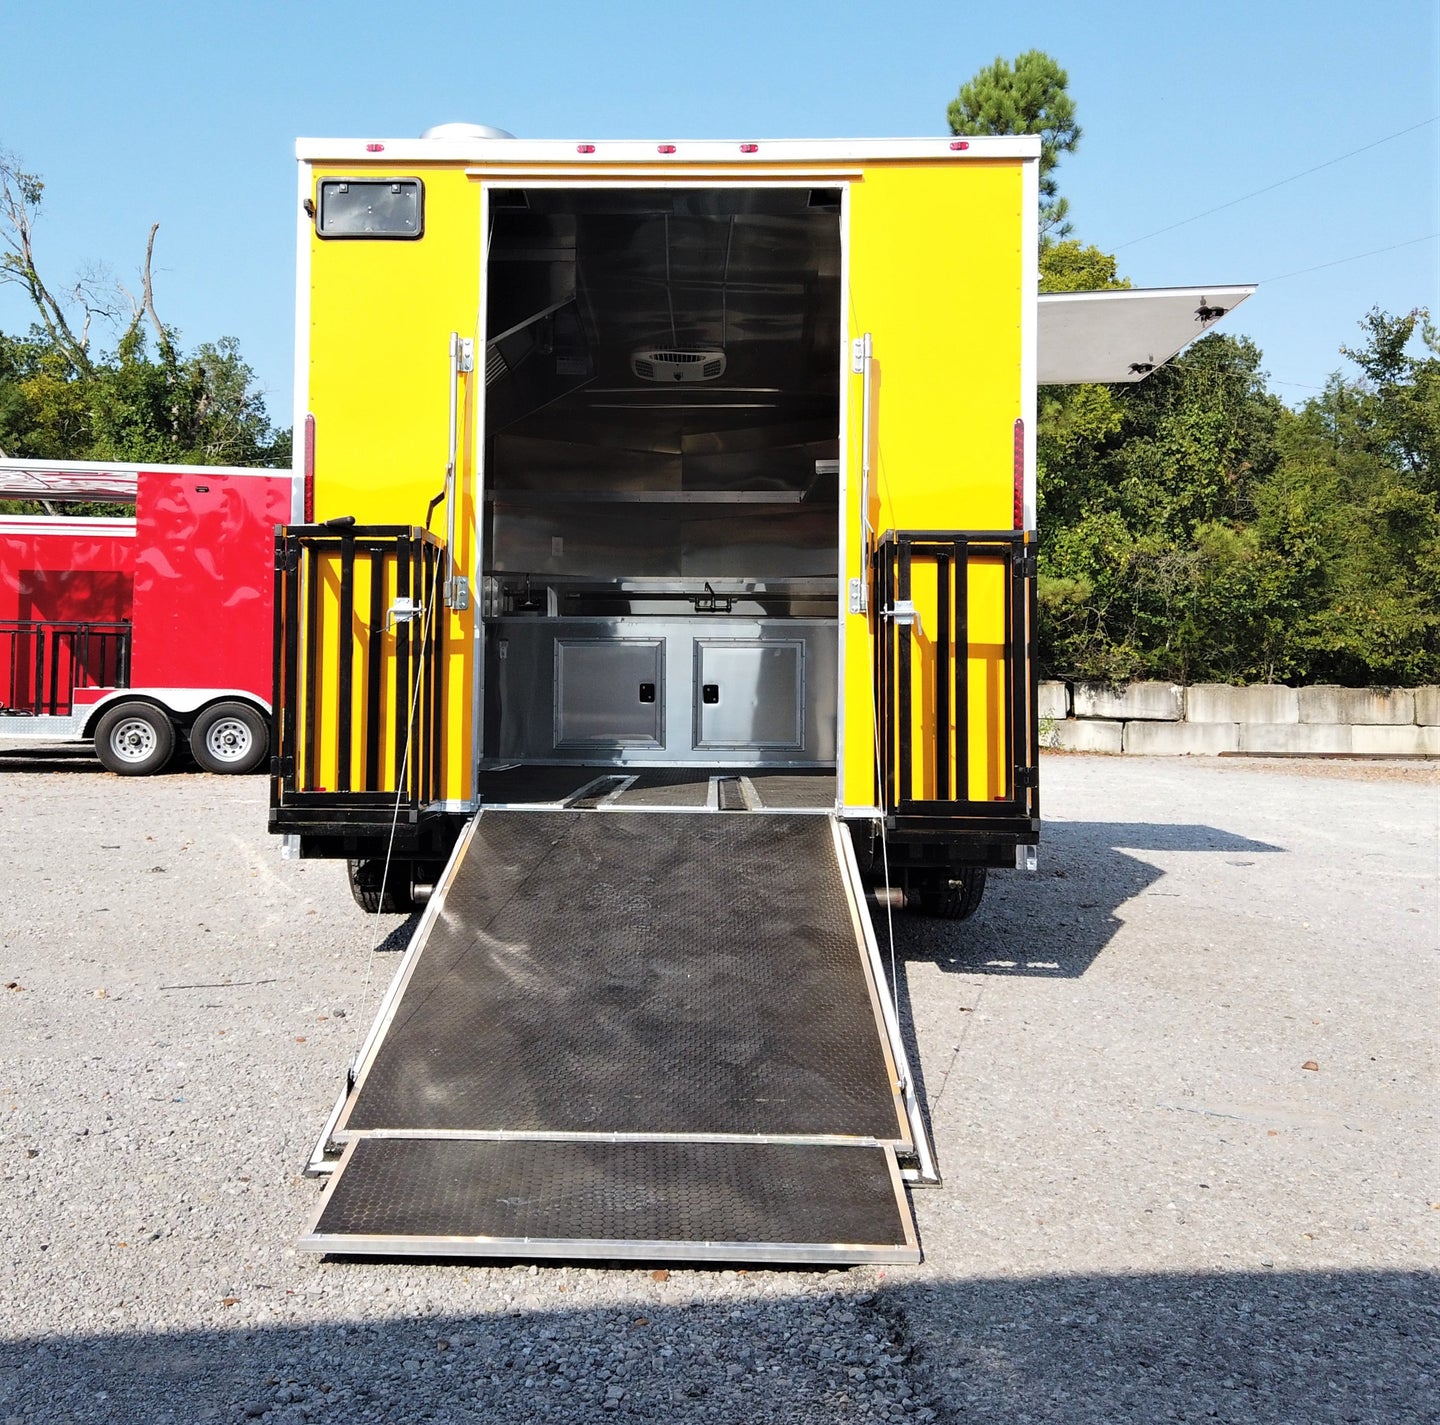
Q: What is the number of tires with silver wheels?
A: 2